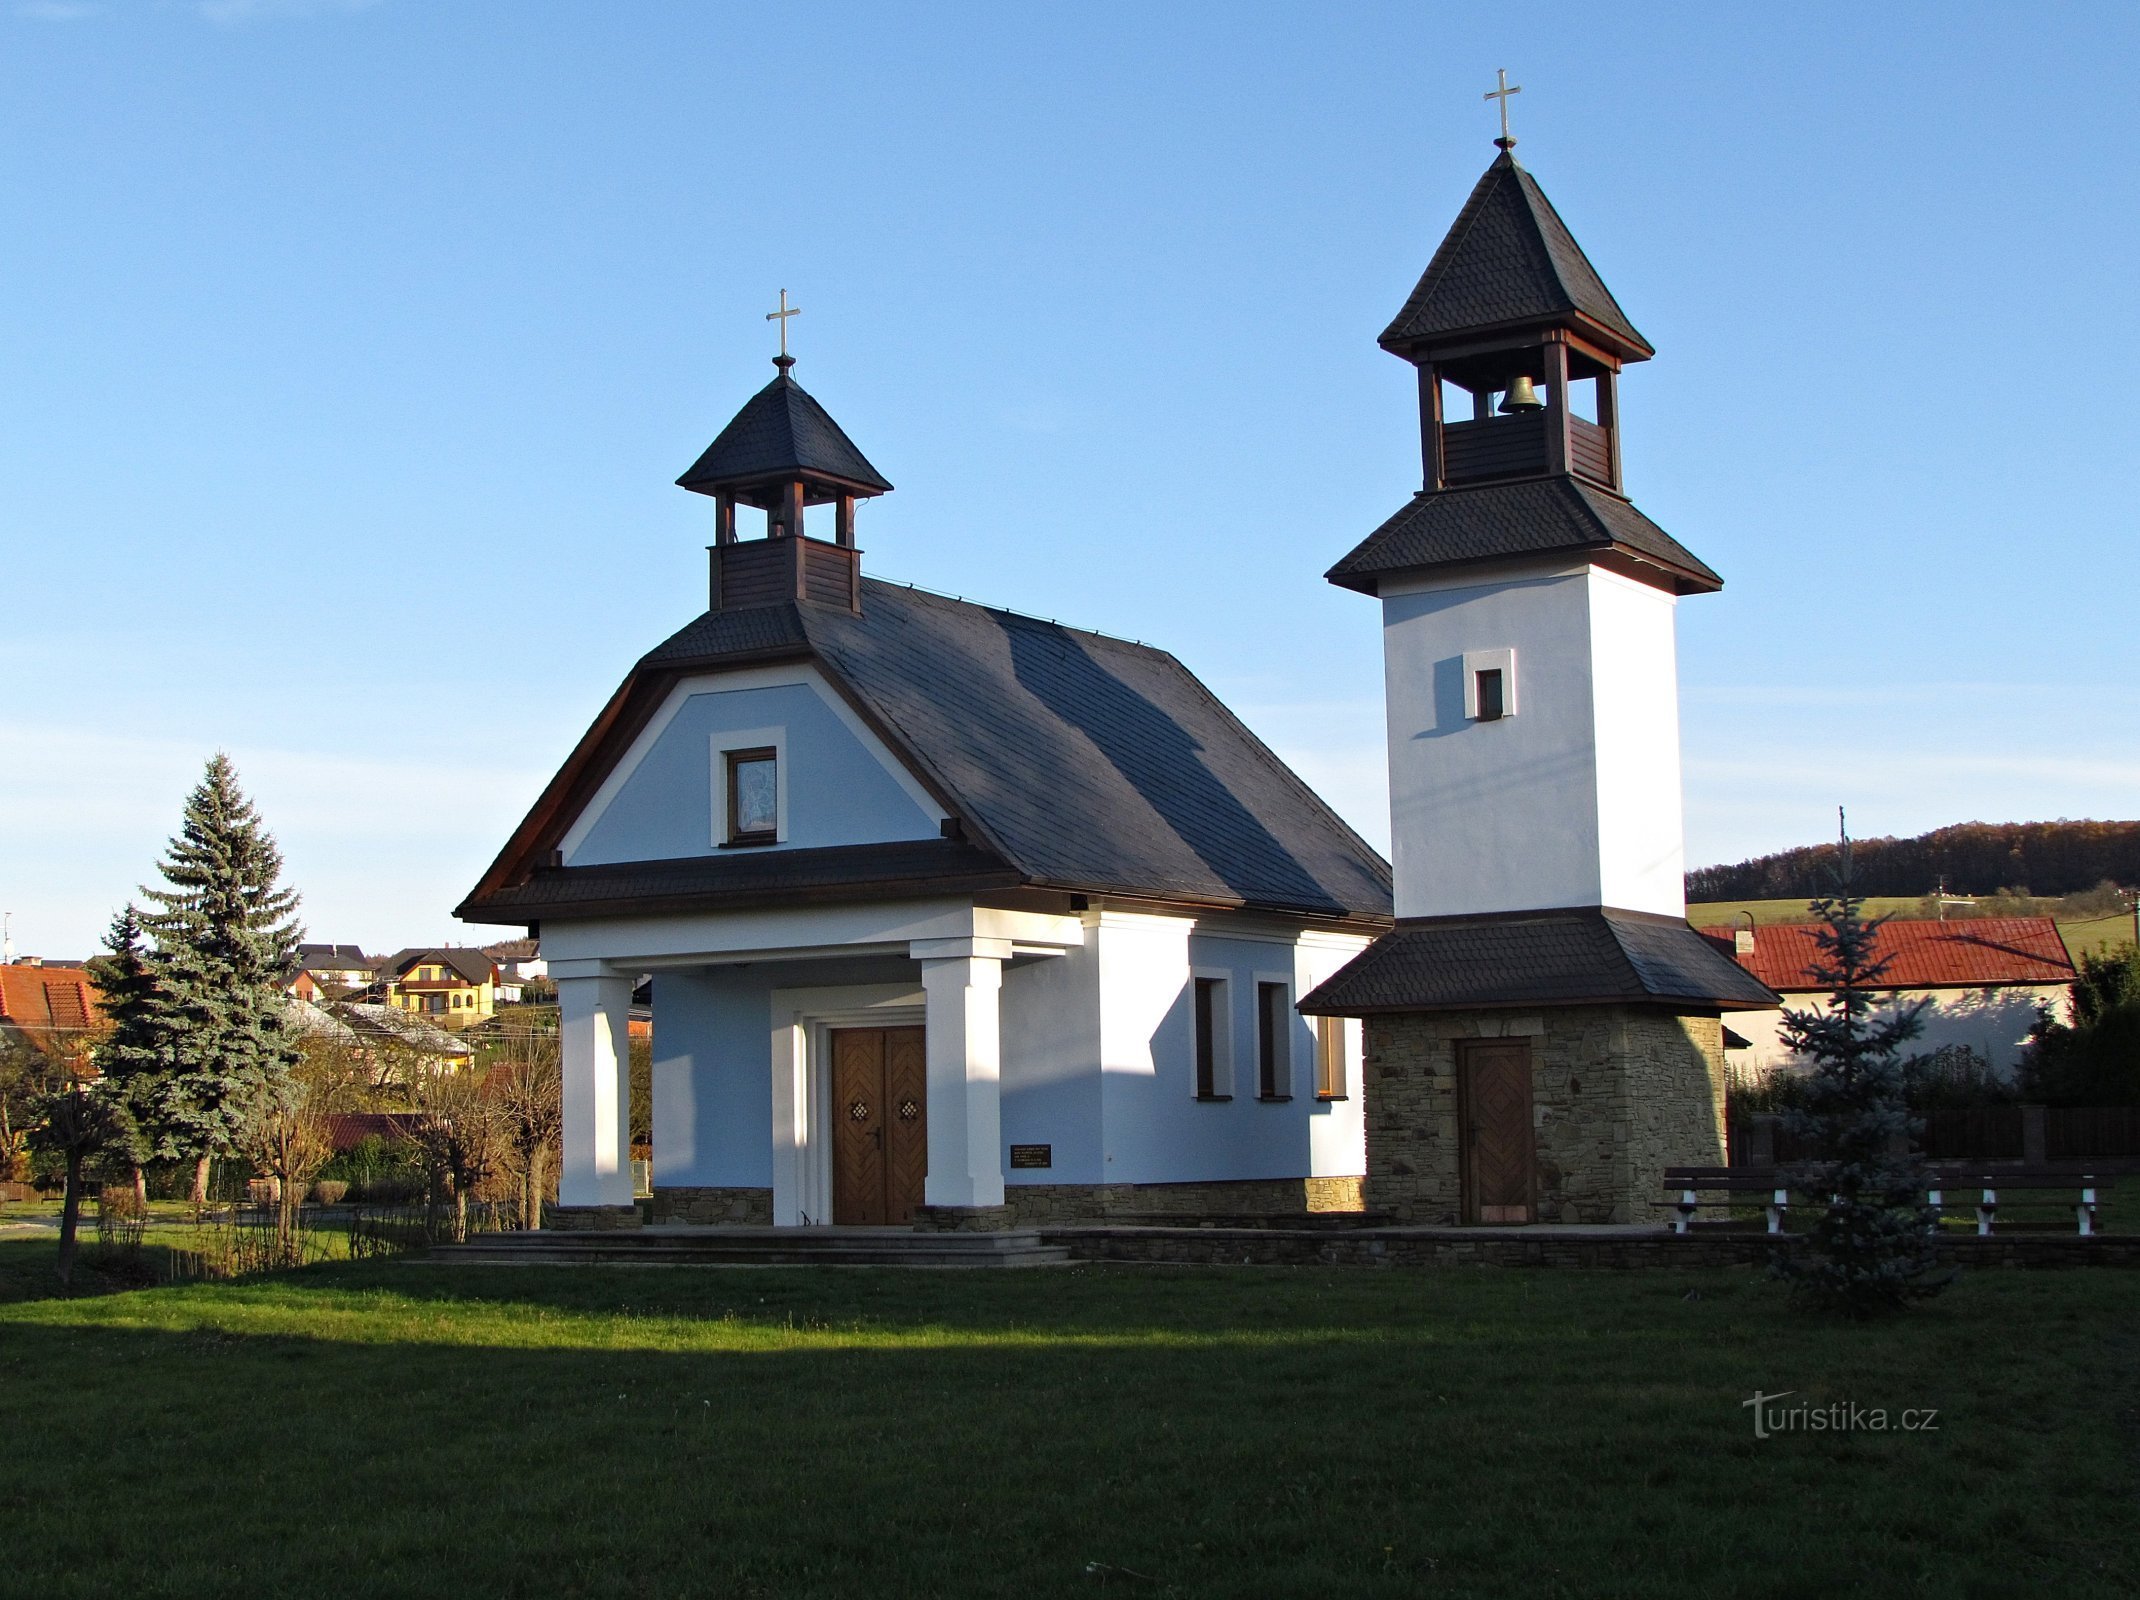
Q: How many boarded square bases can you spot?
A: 2